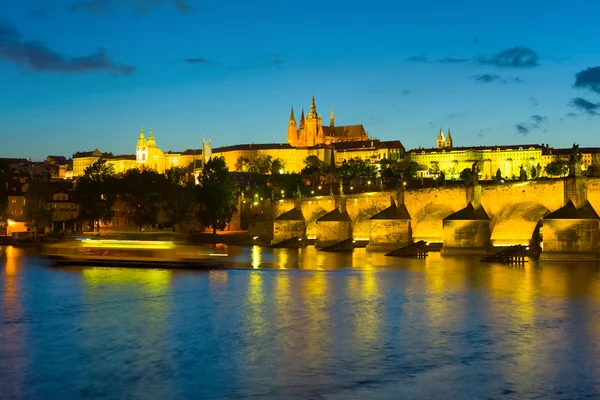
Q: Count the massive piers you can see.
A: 5